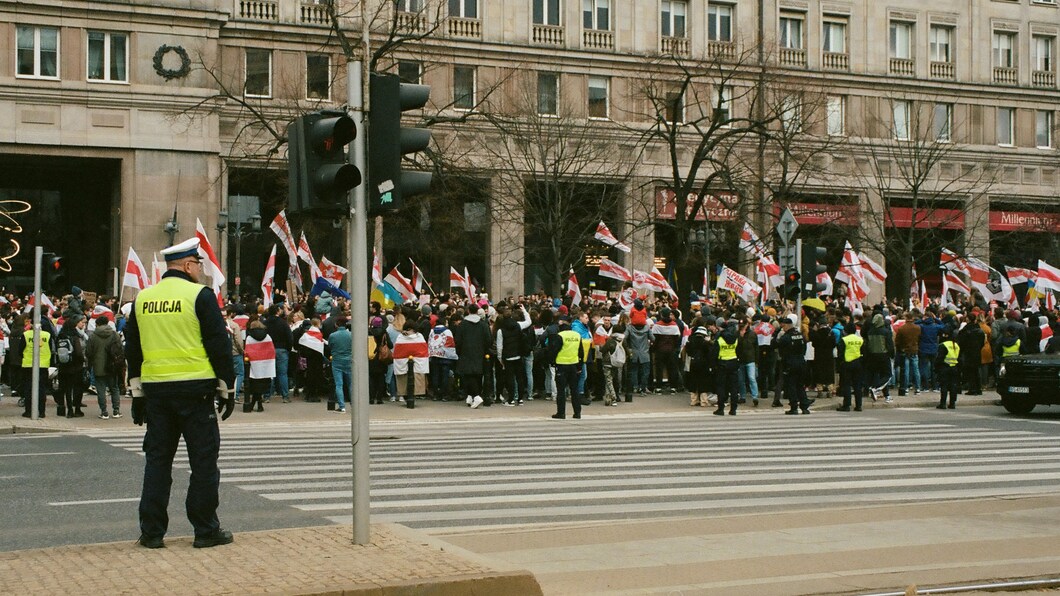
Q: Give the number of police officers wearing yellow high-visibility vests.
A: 7